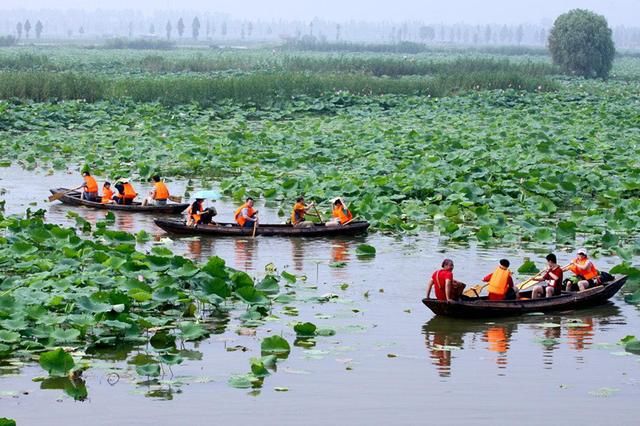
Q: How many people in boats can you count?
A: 12